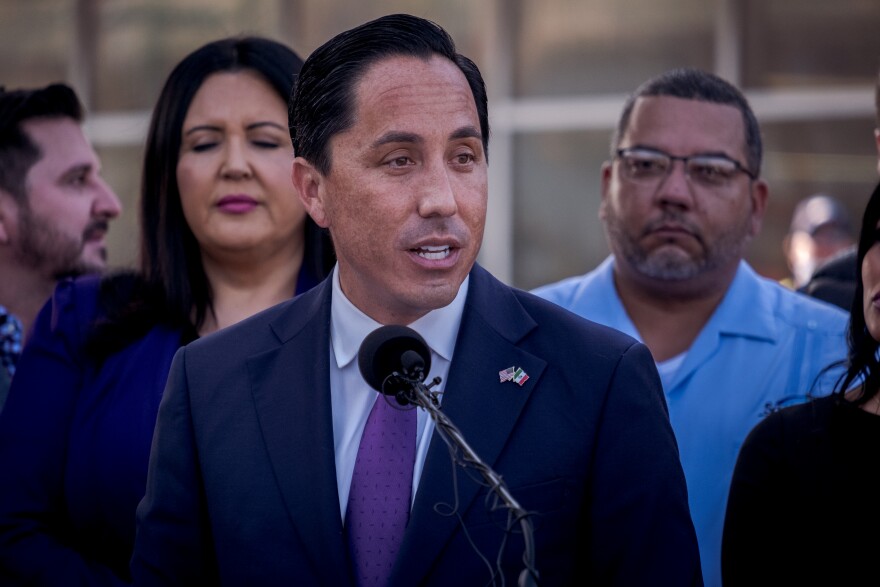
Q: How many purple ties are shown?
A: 1